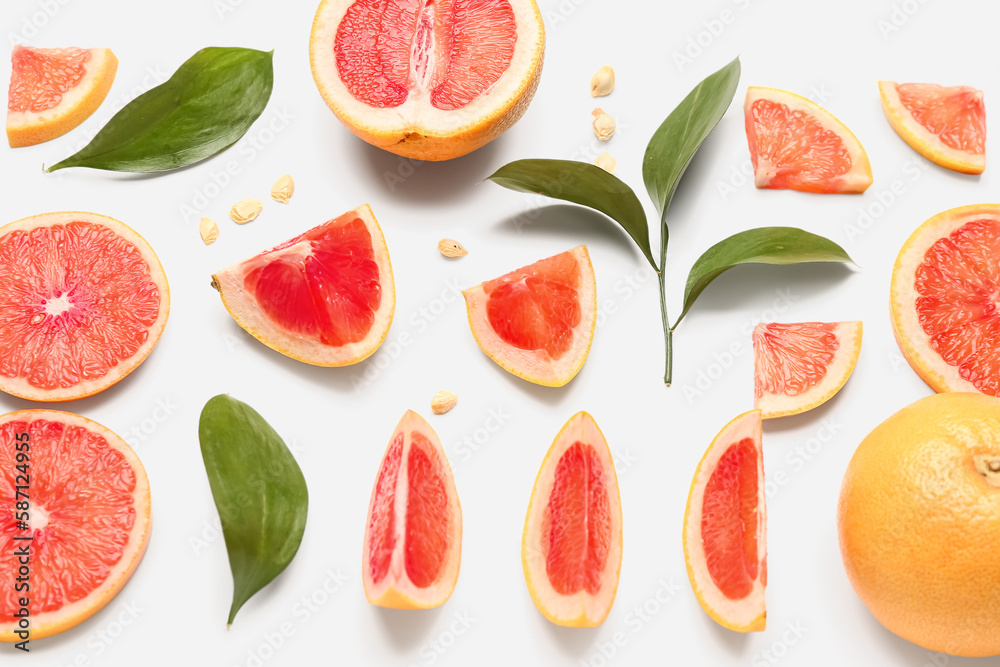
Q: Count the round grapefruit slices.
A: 3